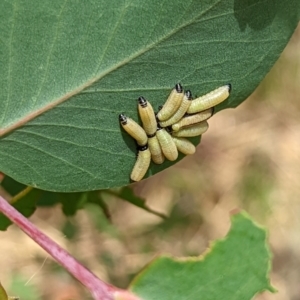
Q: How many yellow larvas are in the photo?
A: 11